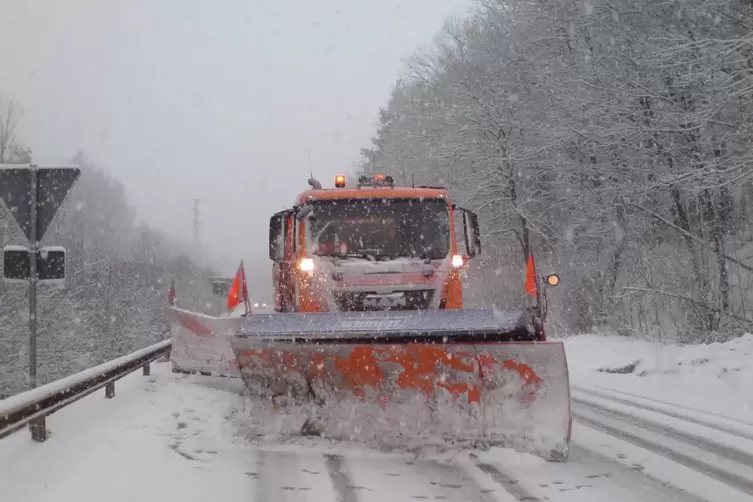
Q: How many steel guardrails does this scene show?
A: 1